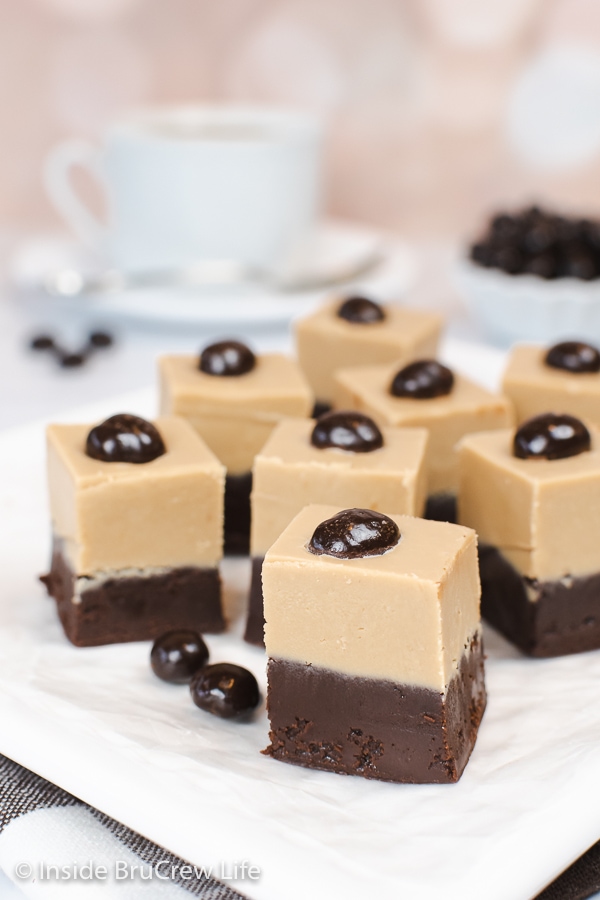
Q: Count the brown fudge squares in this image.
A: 8